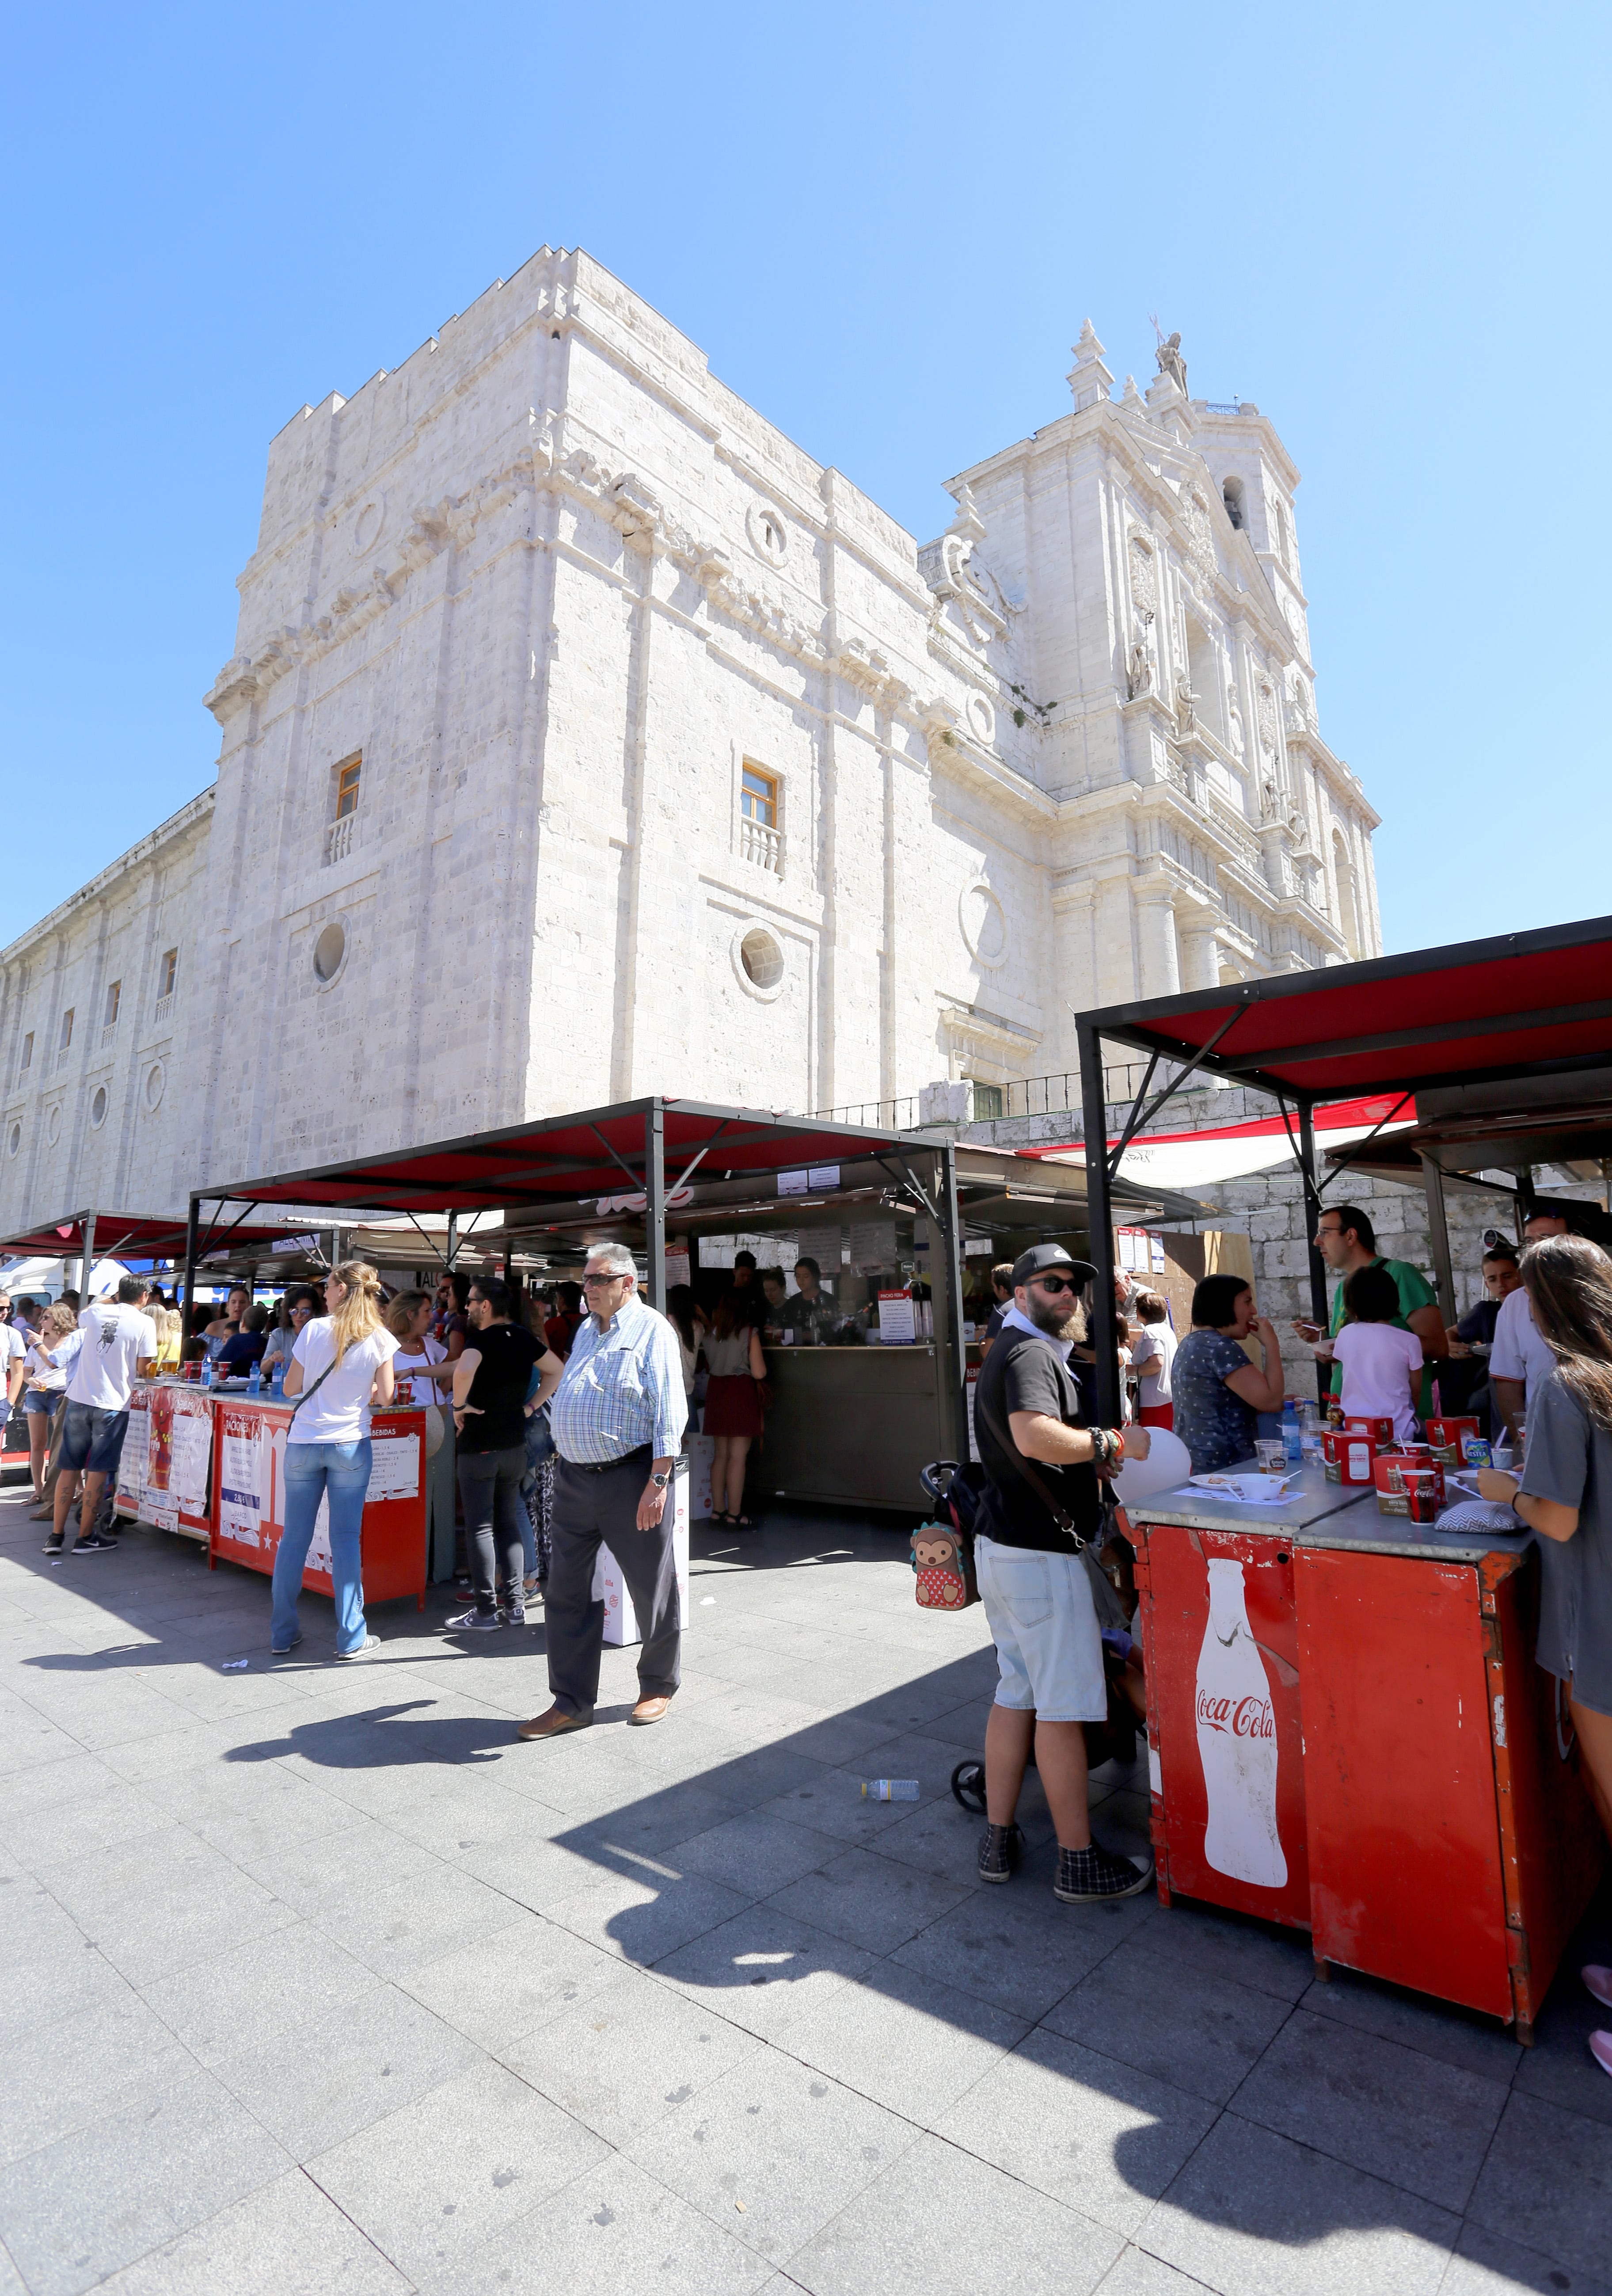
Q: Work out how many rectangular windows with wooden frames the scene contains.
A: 6